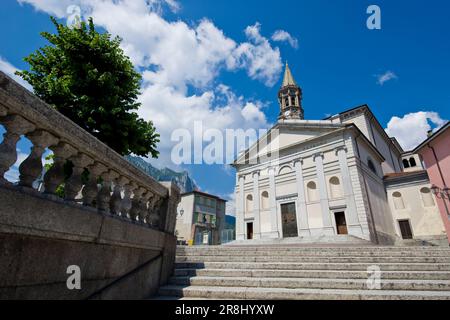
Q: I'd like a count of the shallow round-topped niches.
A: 6